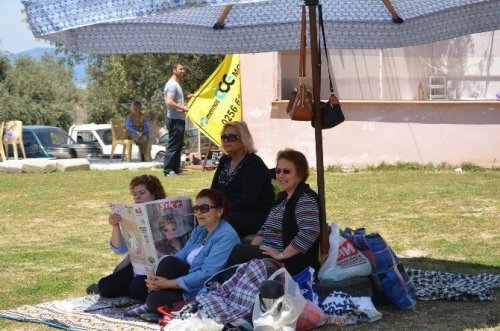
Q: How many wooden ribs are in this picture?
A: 2